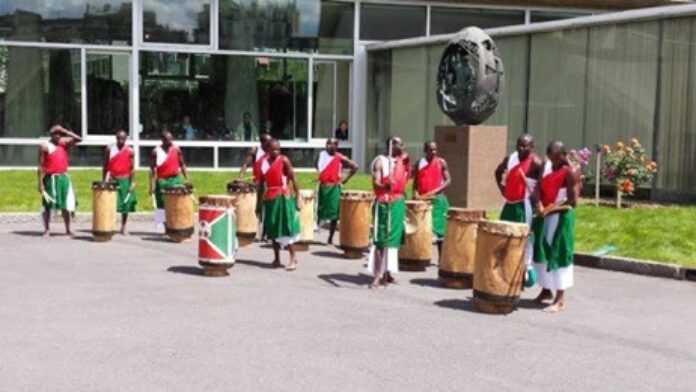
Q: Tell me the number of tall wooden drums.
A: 9